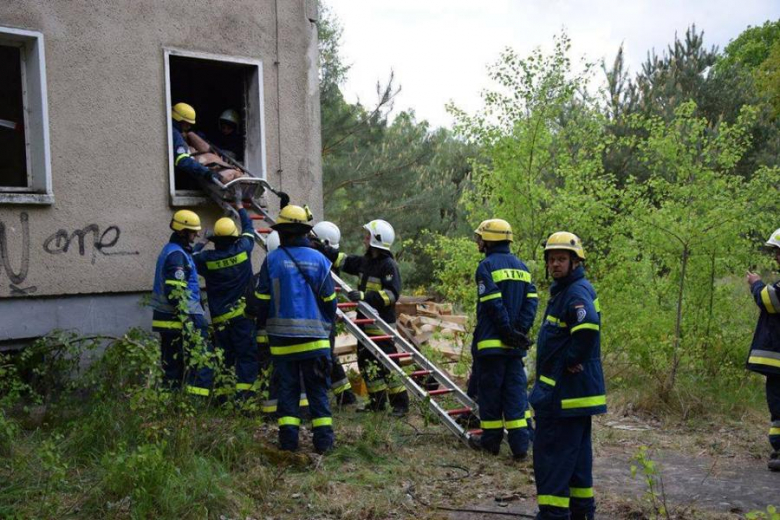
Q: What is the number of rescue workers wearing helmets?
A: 11